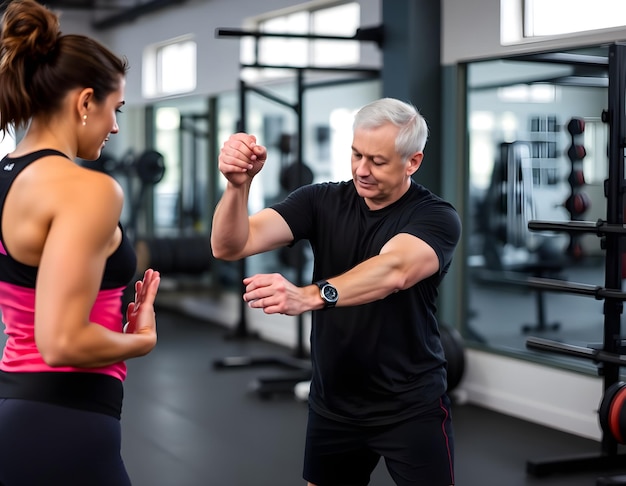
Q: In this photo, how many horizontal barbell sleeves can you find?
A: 3